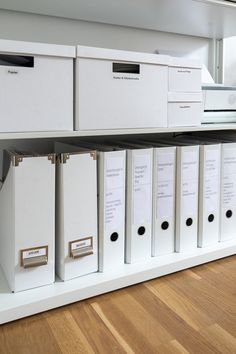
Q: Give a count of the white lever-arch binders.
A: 6